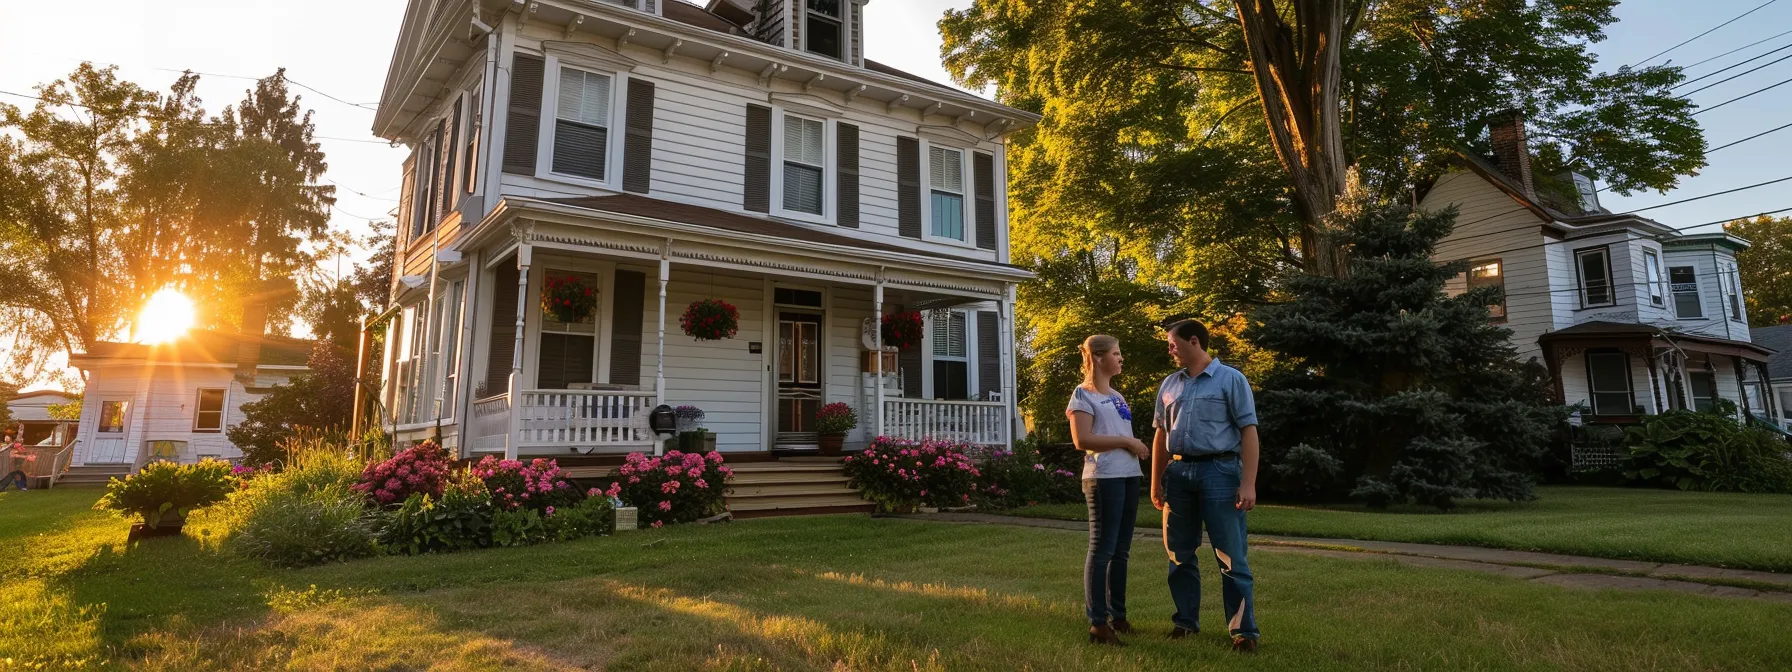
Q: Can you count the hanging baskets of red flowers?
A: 3